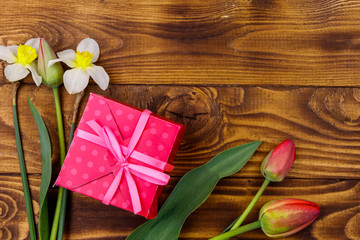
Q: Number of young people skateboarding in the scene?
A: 0